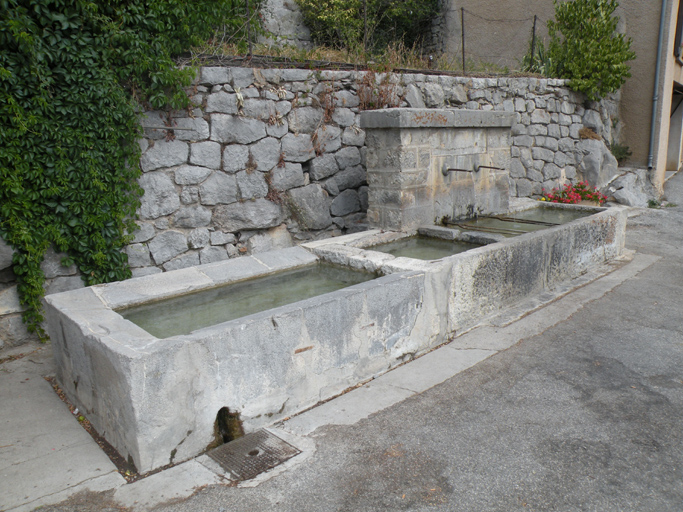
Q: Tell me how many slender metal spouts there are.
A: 2